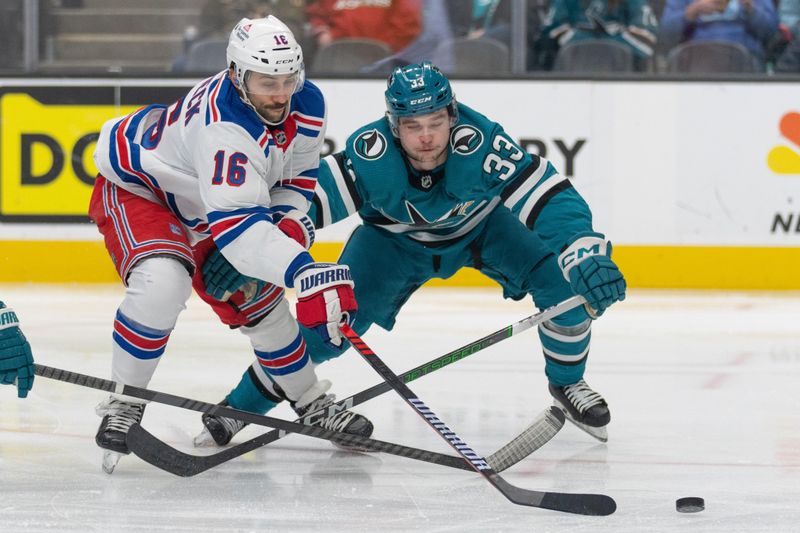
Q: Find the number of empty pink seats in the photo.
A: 0